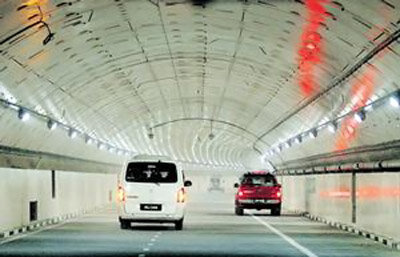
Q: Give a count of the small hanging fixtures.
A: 2